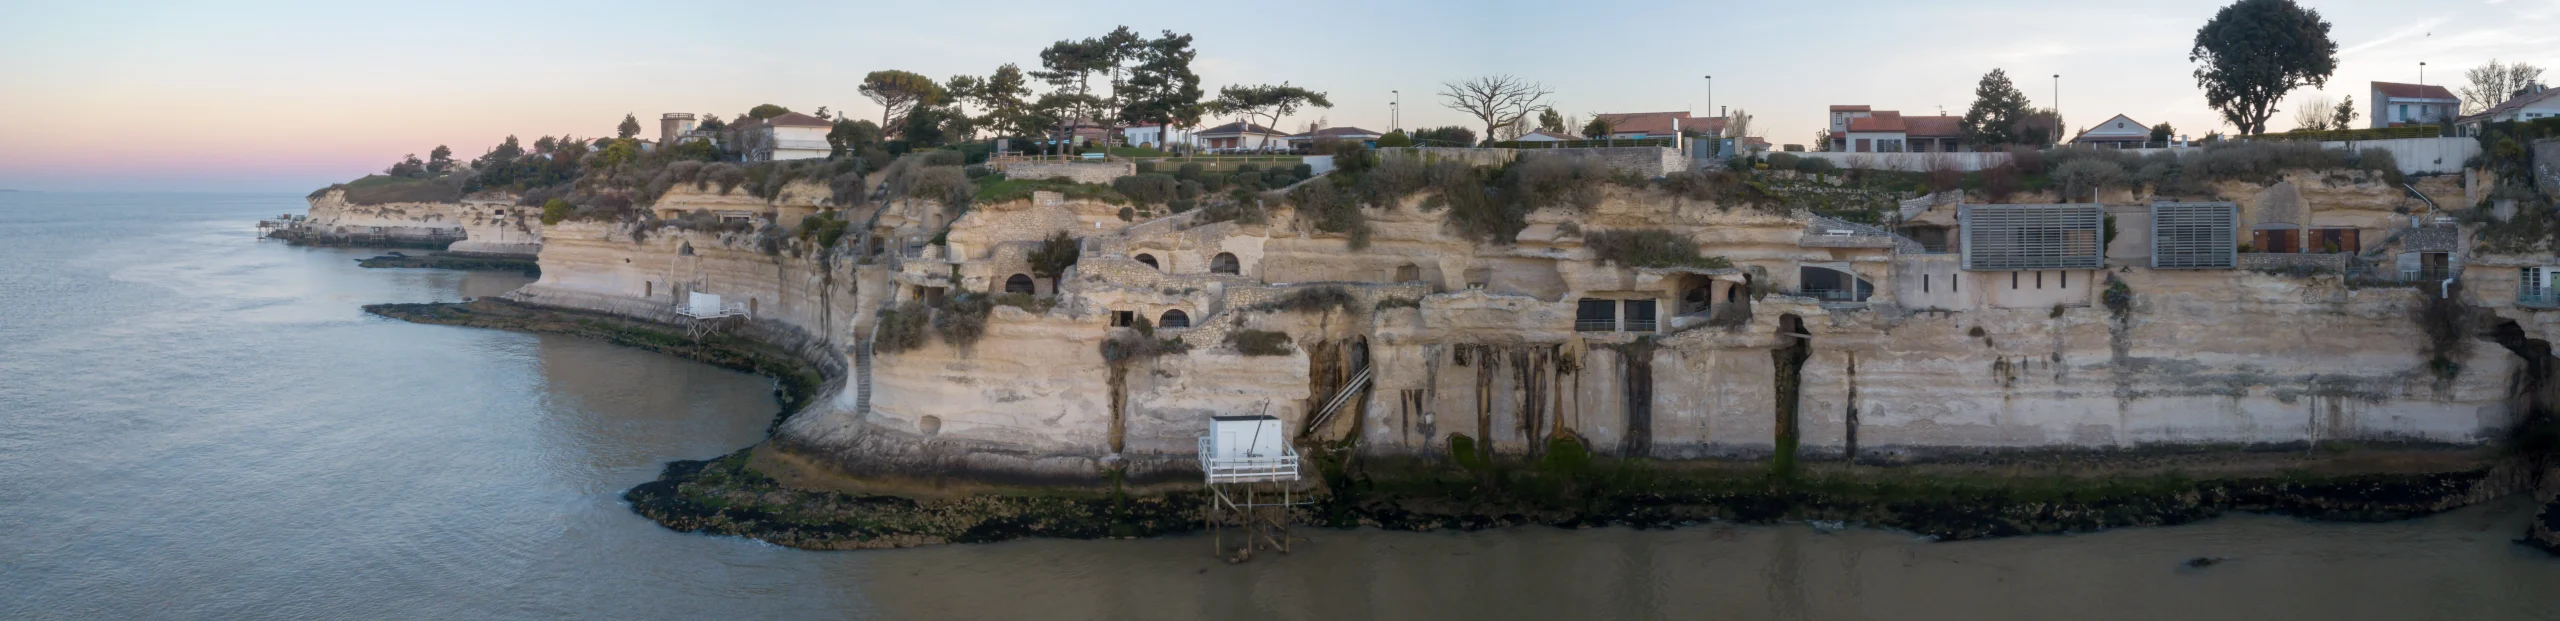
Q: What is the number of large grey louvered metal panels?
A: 2